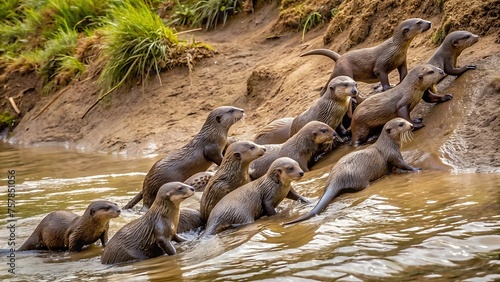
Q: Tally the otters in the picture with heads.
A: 11